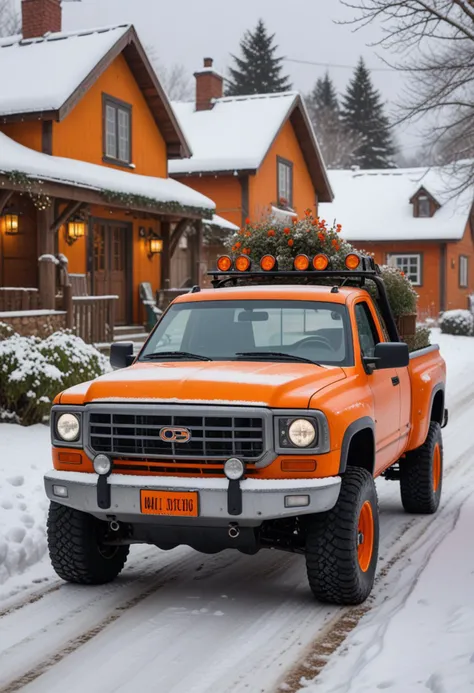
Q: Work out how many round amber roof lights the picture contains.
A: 6